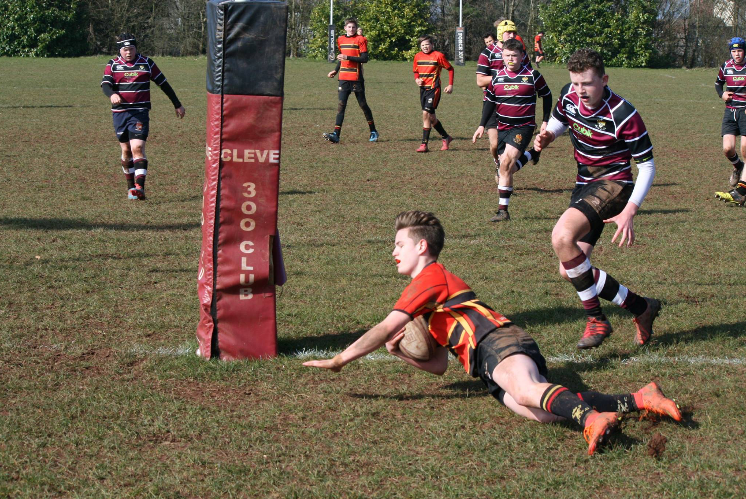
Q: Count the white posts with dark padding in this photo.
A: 2